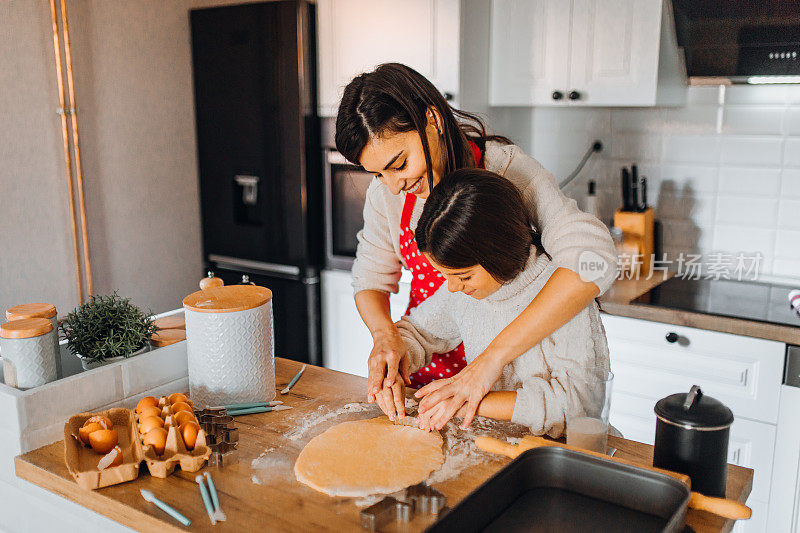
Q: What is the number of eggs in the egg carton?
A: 8